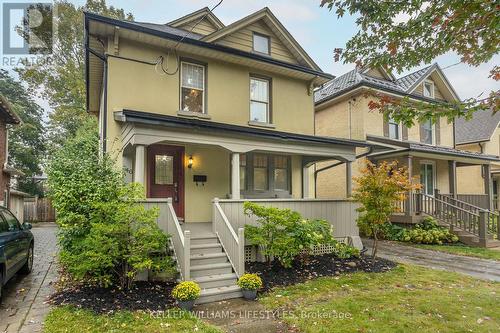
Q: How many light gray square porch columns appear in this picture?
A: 3